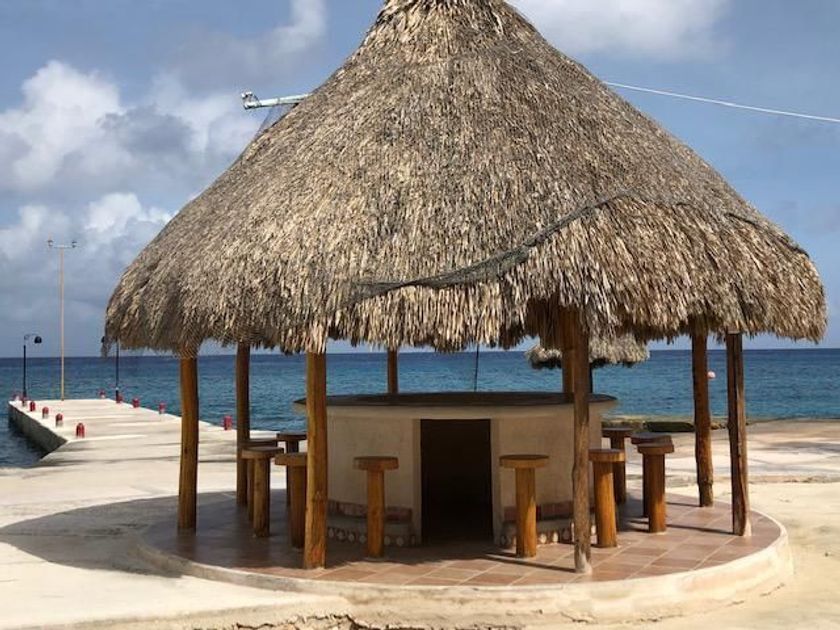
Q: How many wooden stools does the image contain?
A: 10